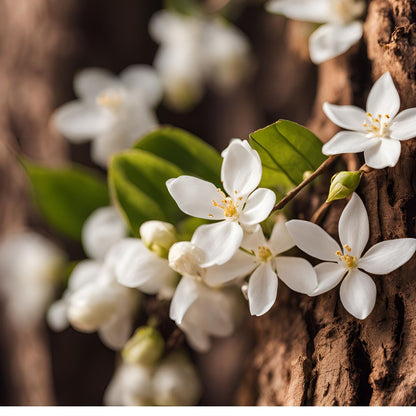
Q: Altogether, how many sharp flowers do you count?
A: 4